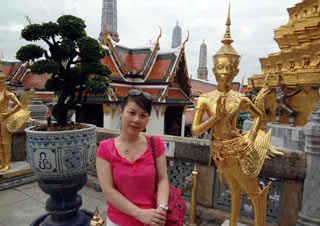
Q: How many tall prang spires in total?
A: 3